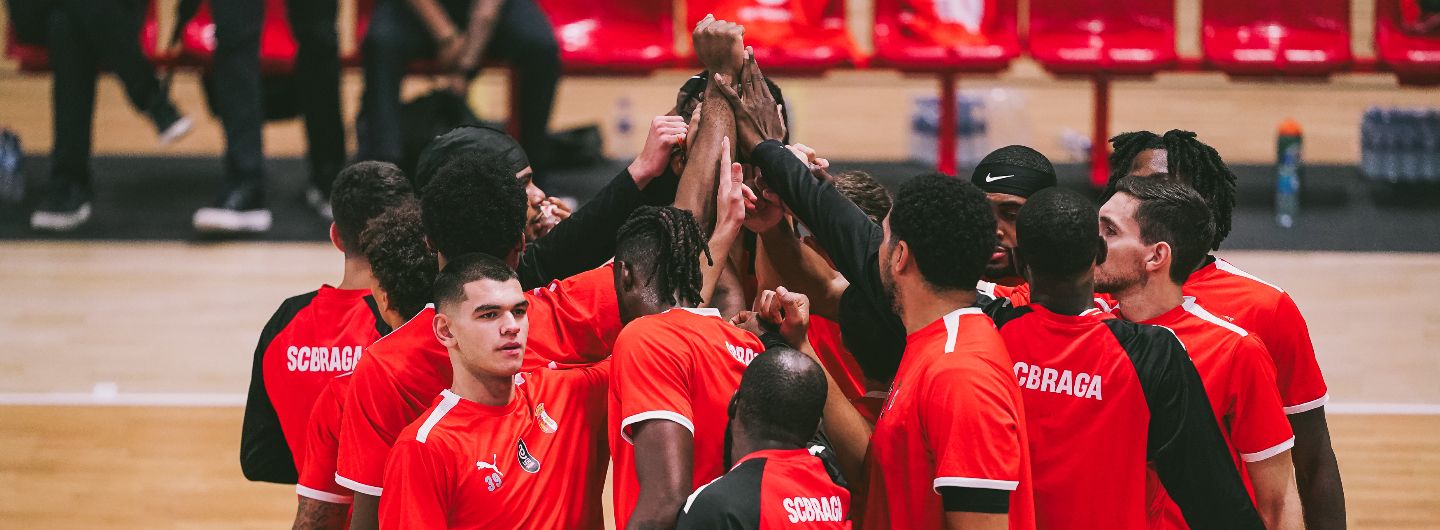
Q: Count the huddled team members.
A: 14